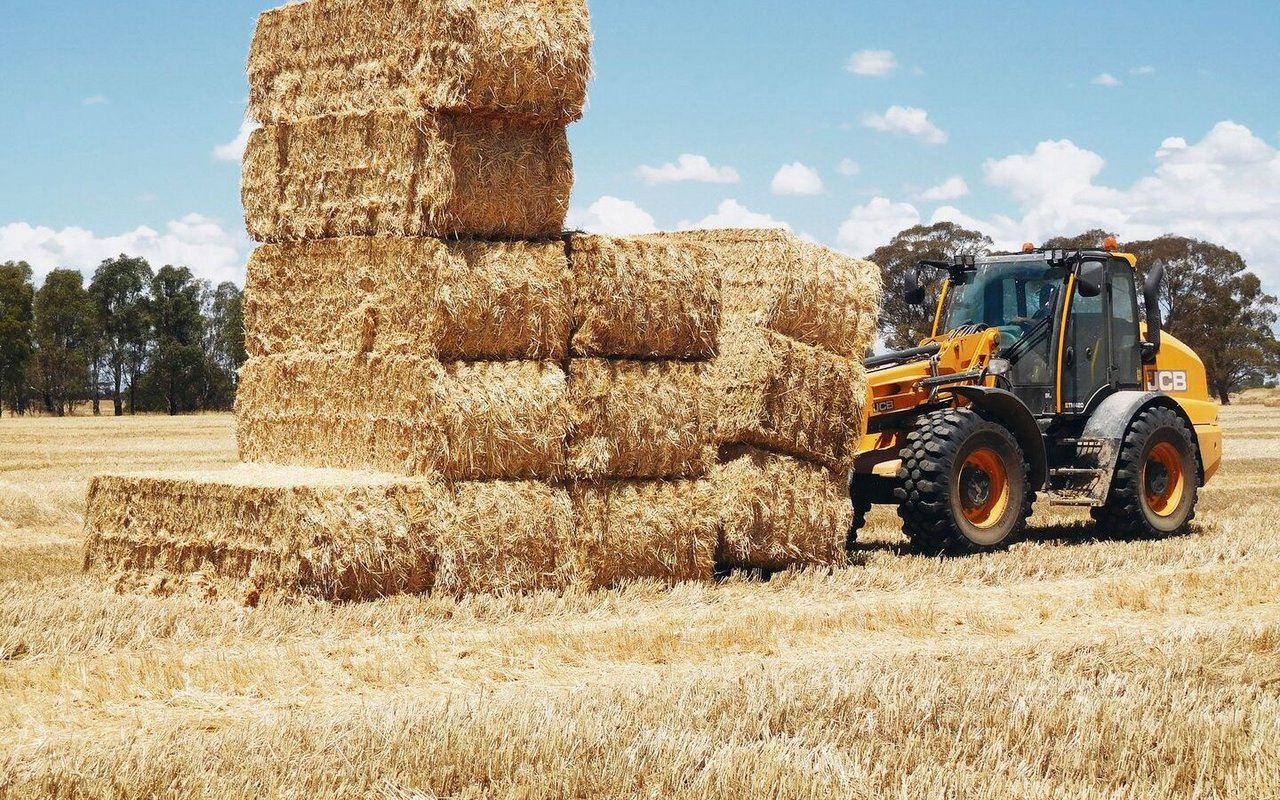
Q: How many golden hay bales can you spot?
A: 12